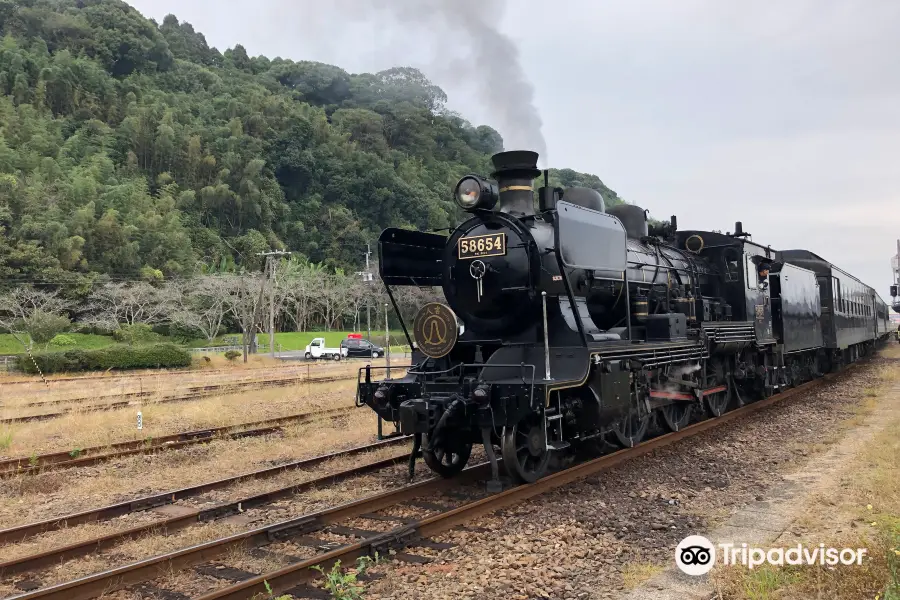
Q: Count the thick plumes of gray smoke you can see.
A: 1